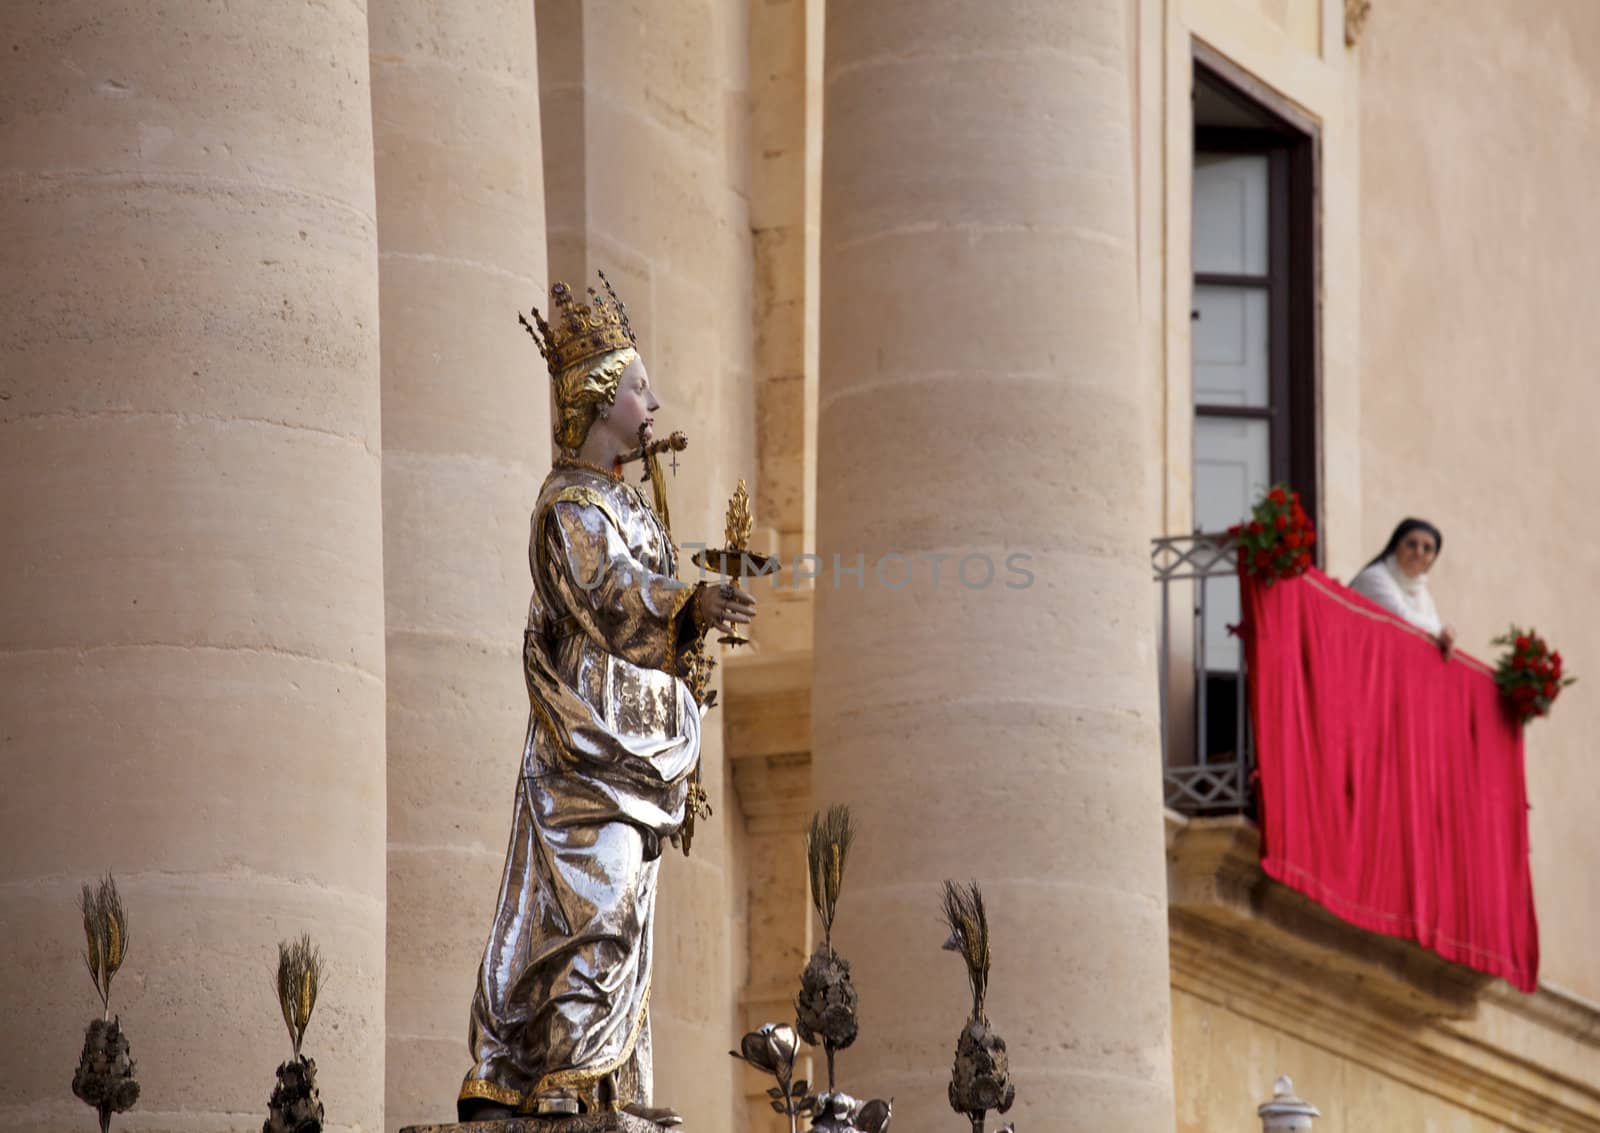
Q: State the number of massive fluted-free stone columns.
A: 3